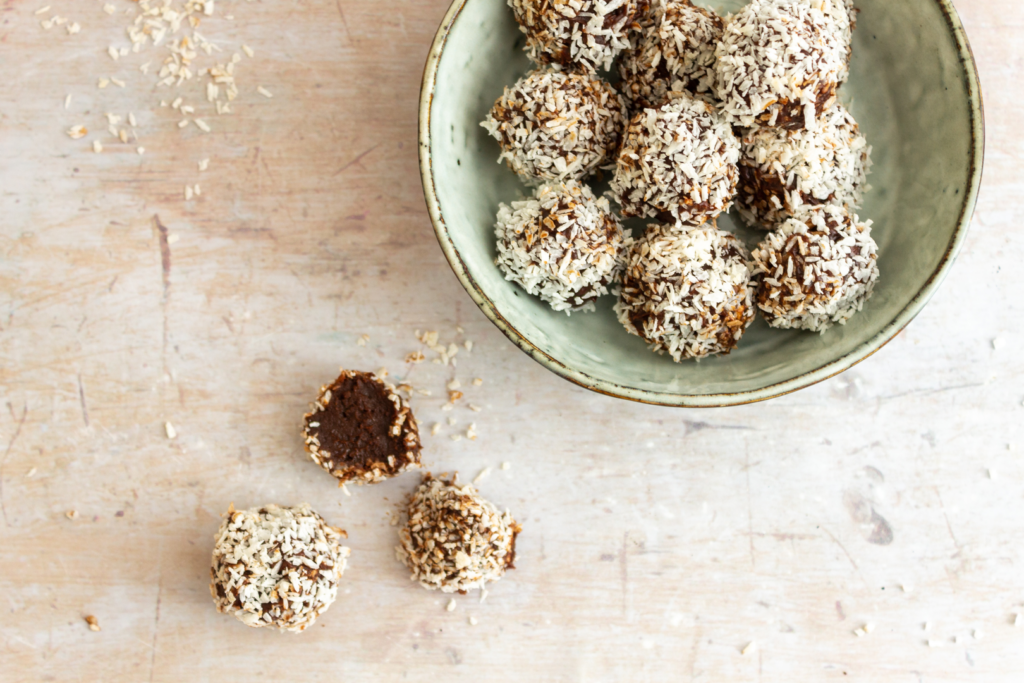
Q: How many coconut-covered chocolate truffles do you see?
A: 12